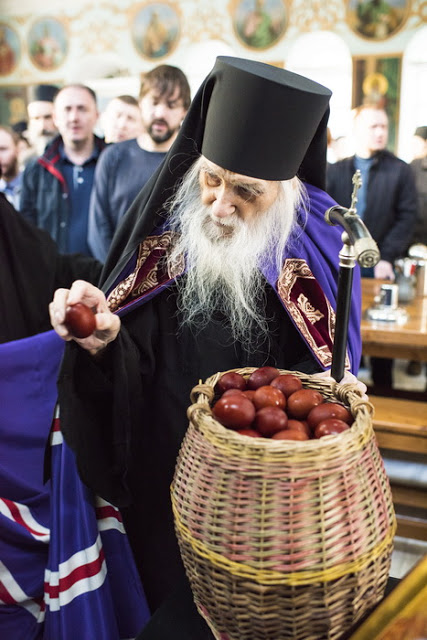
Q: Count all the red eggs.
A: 15